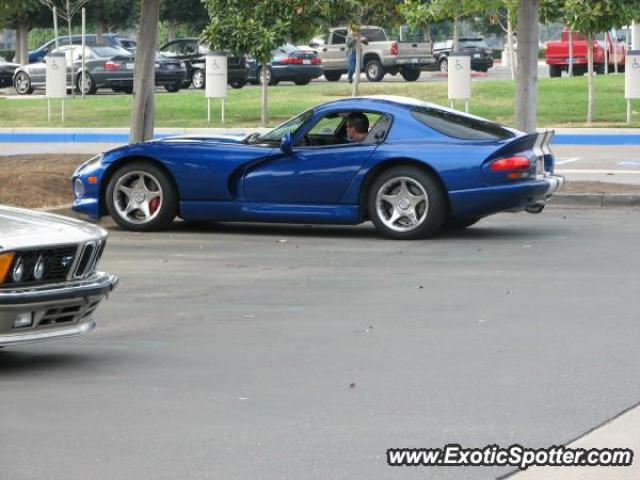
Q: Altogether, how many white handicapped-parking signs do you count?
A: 4